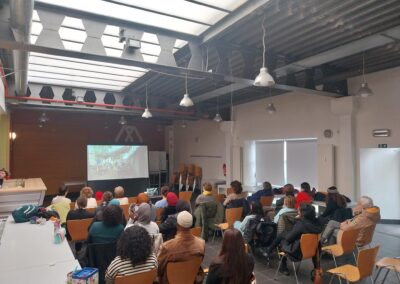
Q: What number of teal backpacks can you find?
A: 1